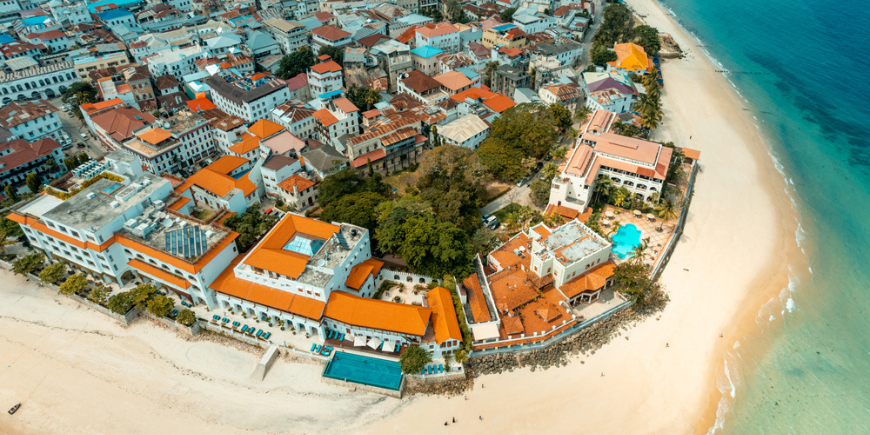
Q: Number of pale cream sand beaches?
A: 1